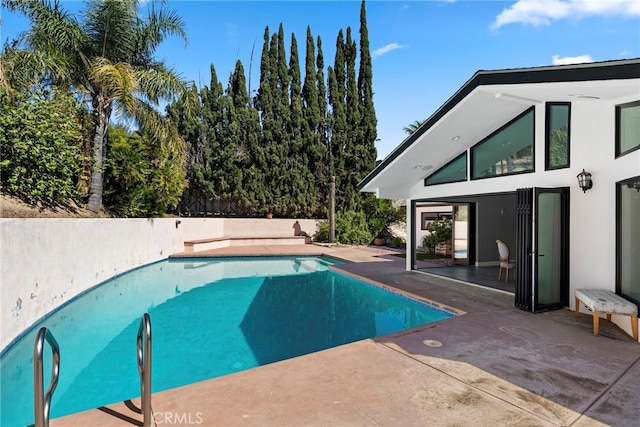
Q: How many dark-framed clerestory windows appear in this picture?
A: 4